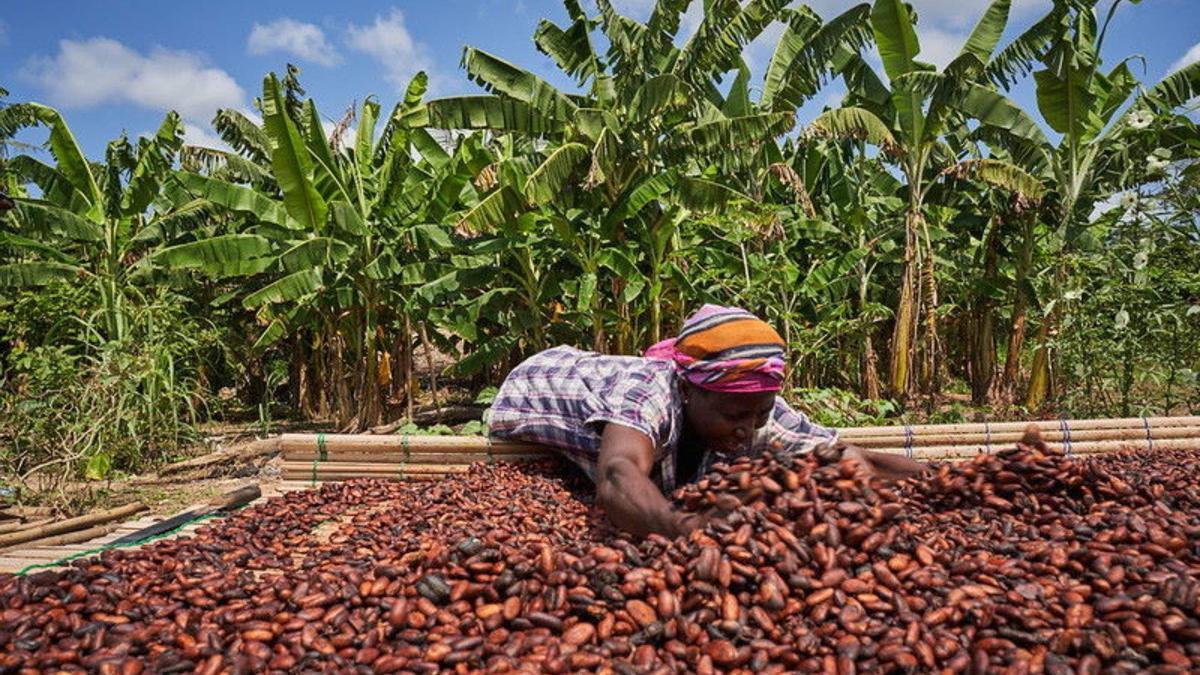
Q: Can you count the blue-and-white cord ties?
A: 4